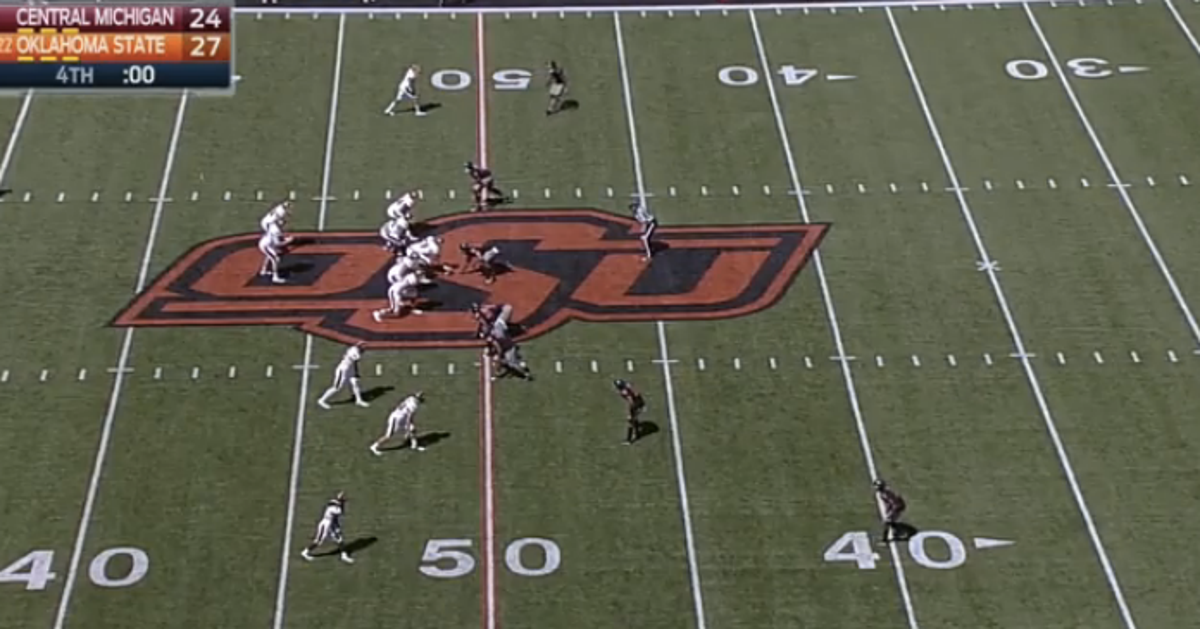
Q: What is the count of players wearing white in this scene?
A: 11